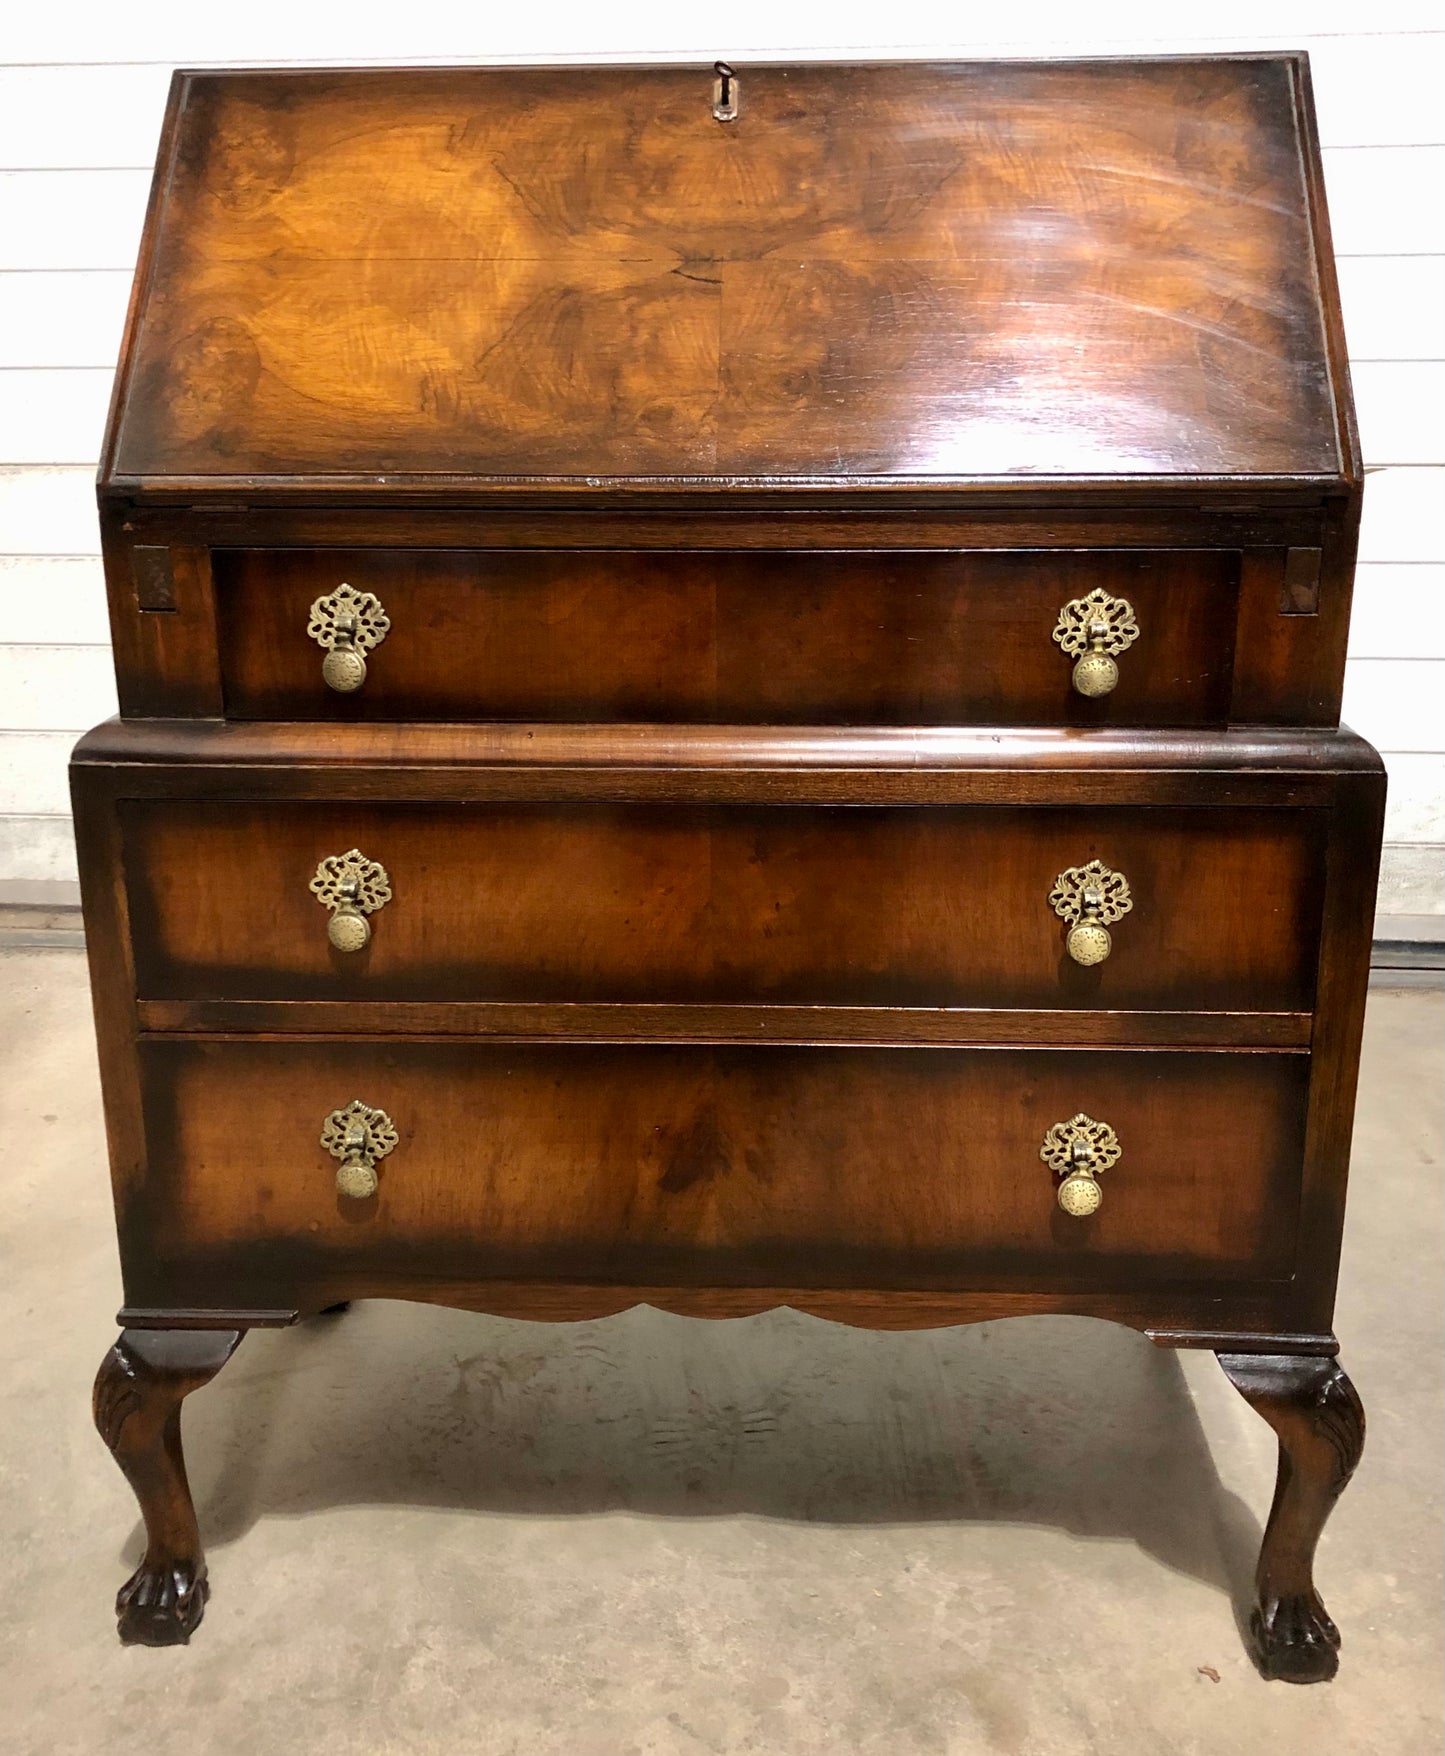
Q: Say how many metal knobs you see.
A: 6